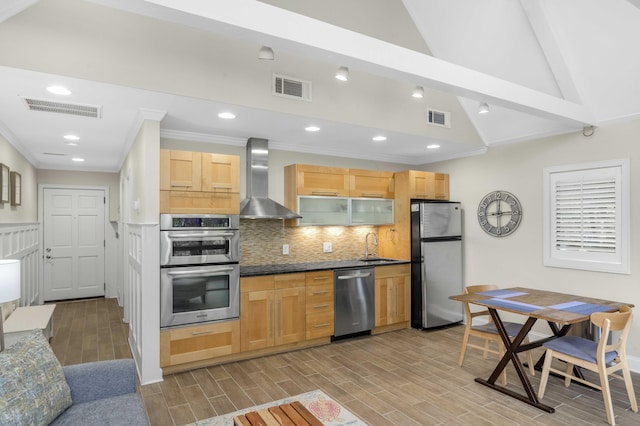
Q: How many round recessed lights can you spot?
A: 7